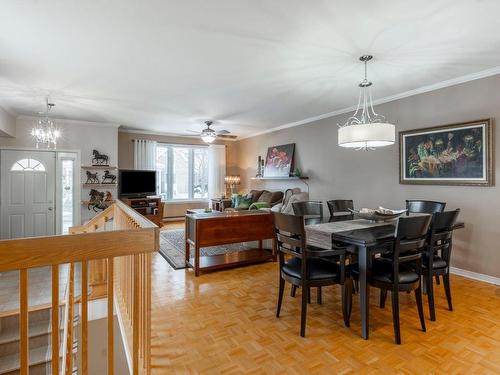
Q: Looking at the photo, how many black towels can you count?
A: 0